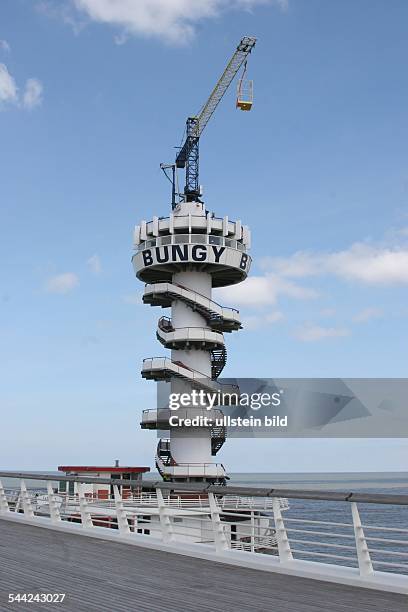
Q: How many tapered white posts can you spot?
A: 9